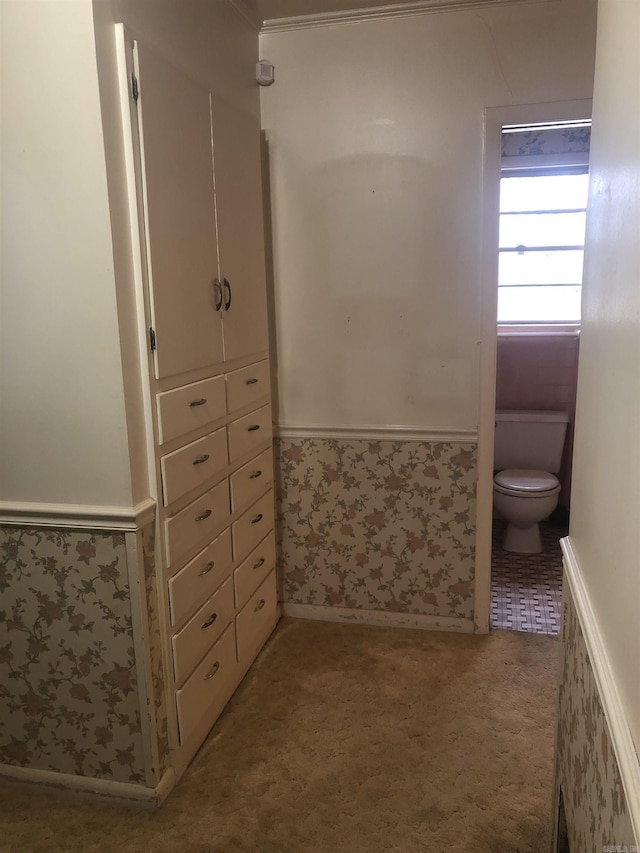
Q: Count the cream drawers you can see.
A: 12